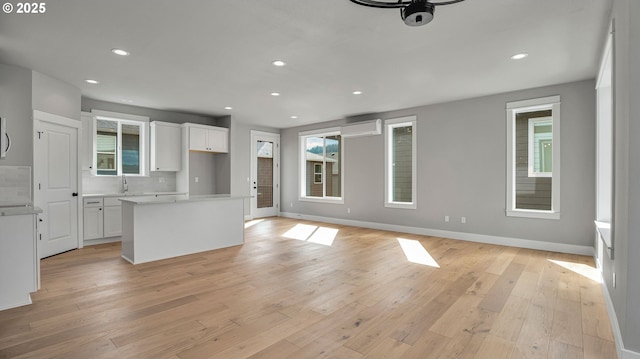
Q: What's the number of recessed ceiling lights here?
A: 8